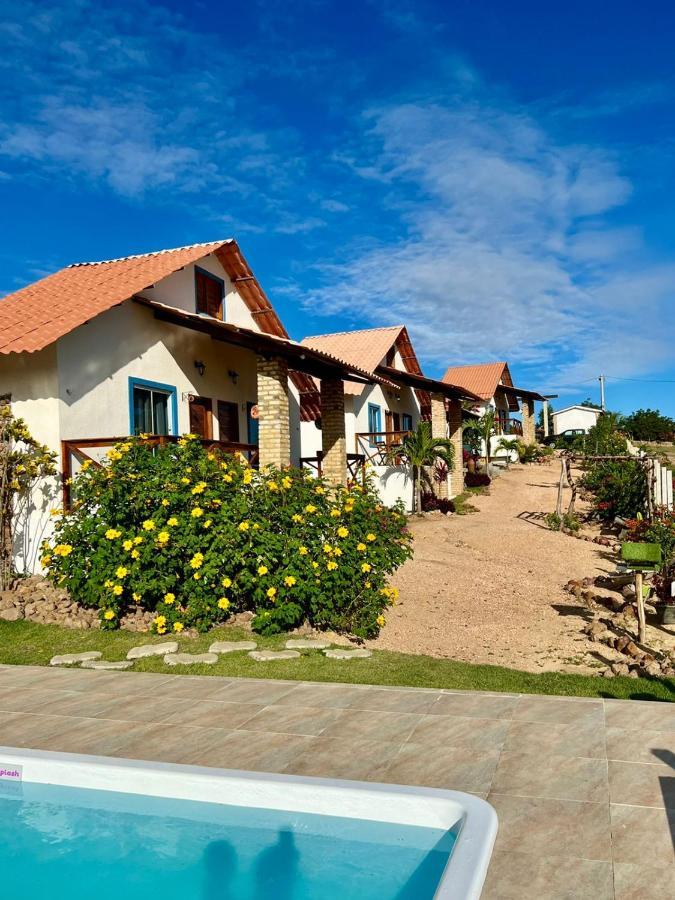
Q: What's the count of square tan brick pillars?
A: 6